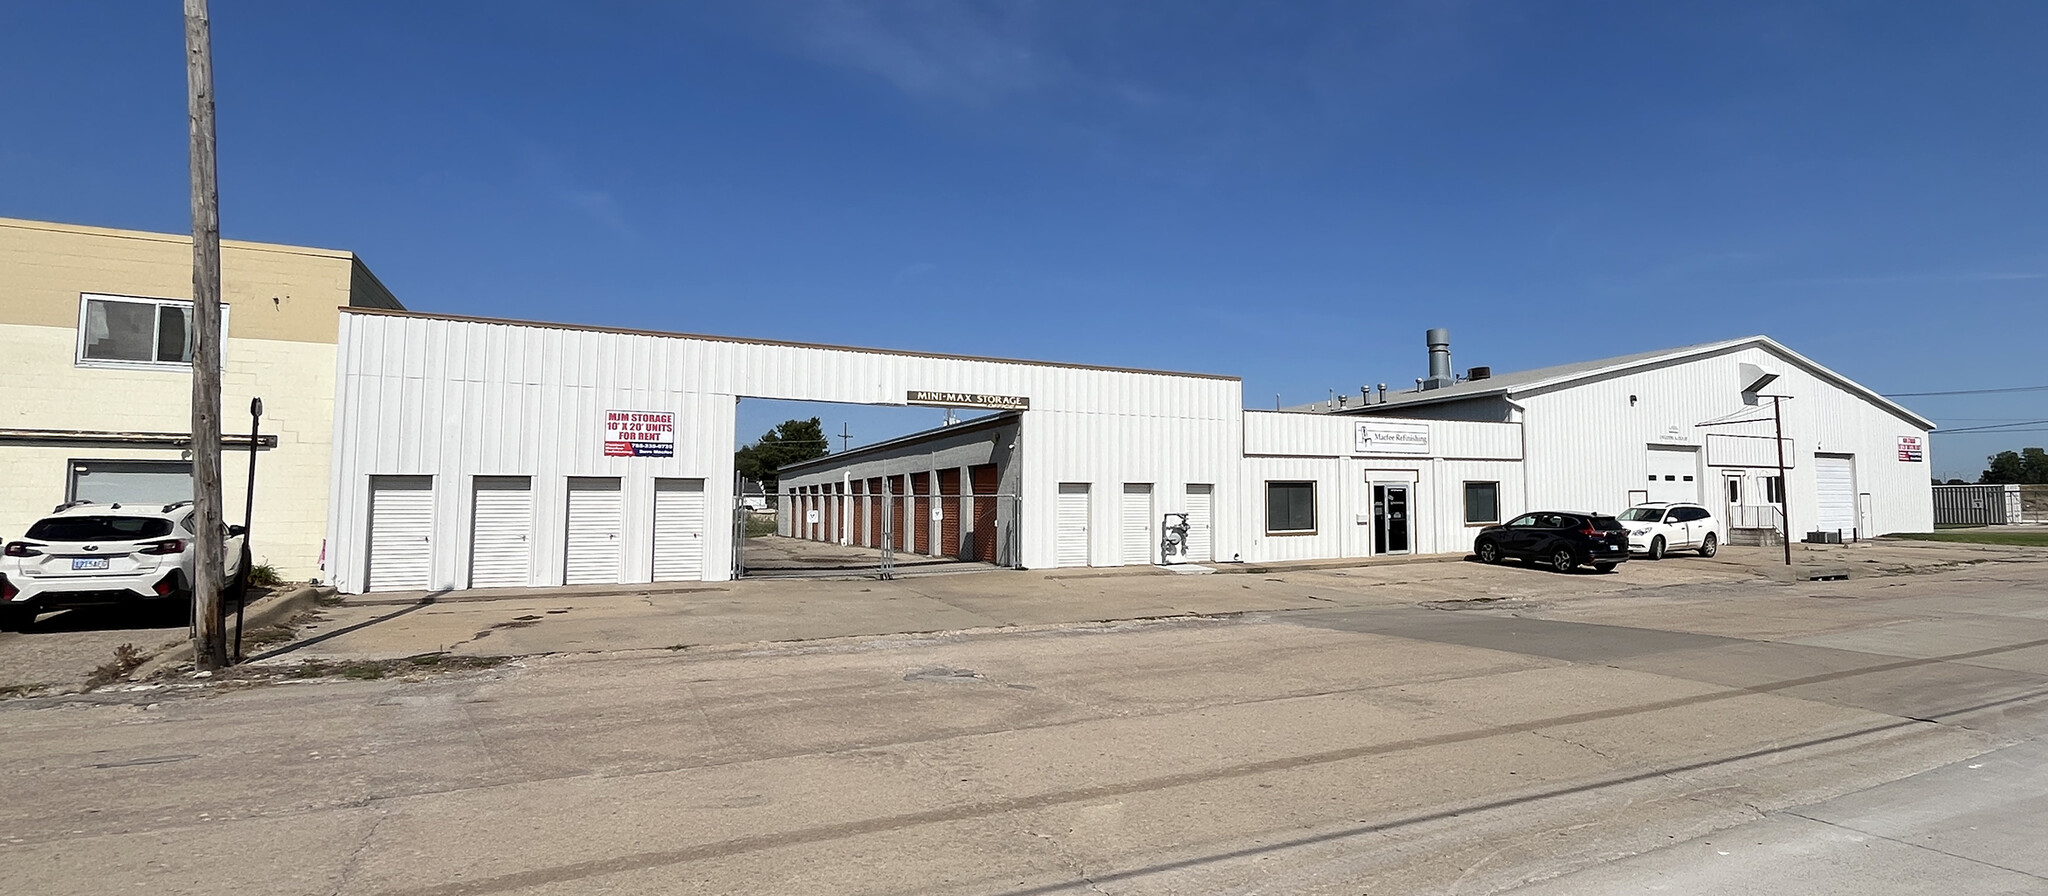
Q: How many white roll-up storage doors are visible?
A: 7